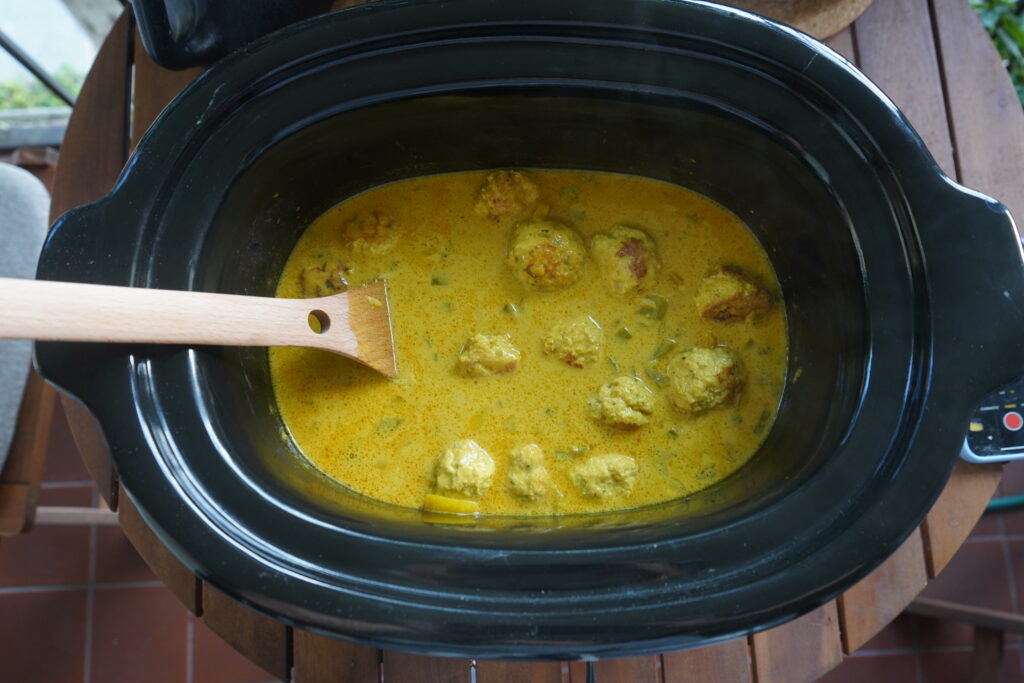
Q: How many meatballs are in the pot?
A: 13